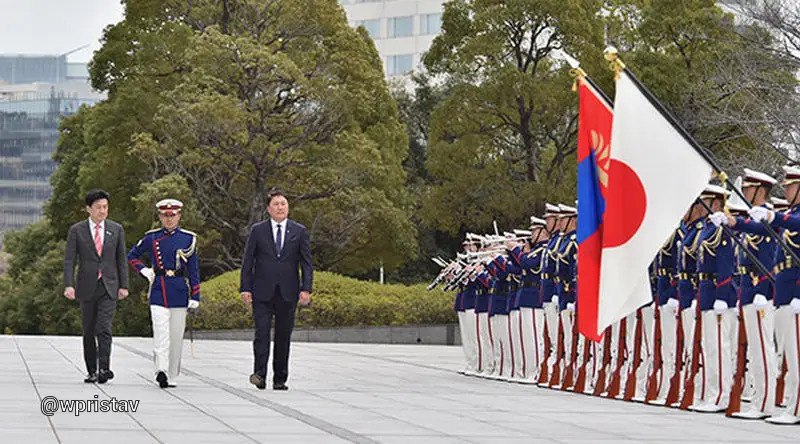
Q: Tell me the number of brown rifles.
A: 12